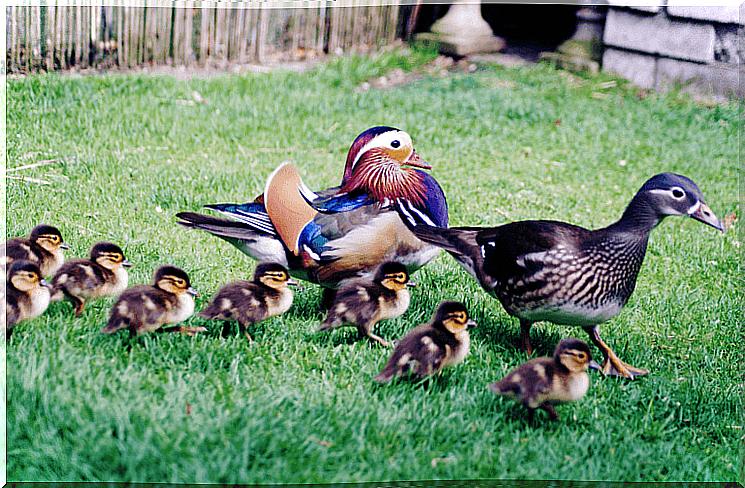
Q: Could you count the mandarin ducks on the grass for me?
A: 10